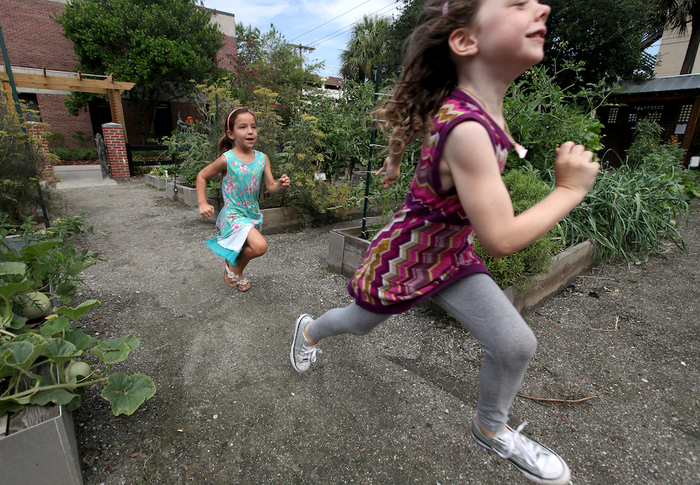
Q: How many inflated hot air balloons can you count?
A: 0